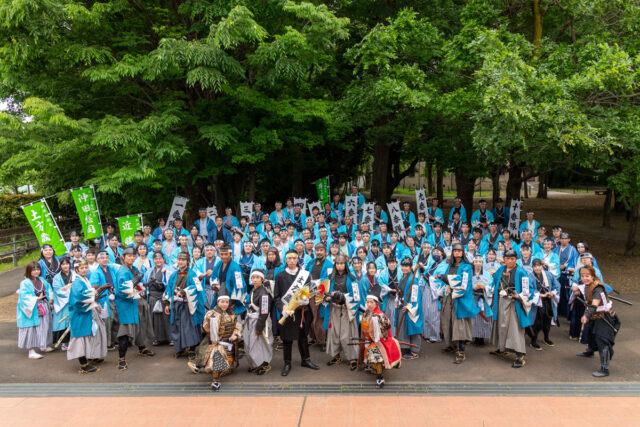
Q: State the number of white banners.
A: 10